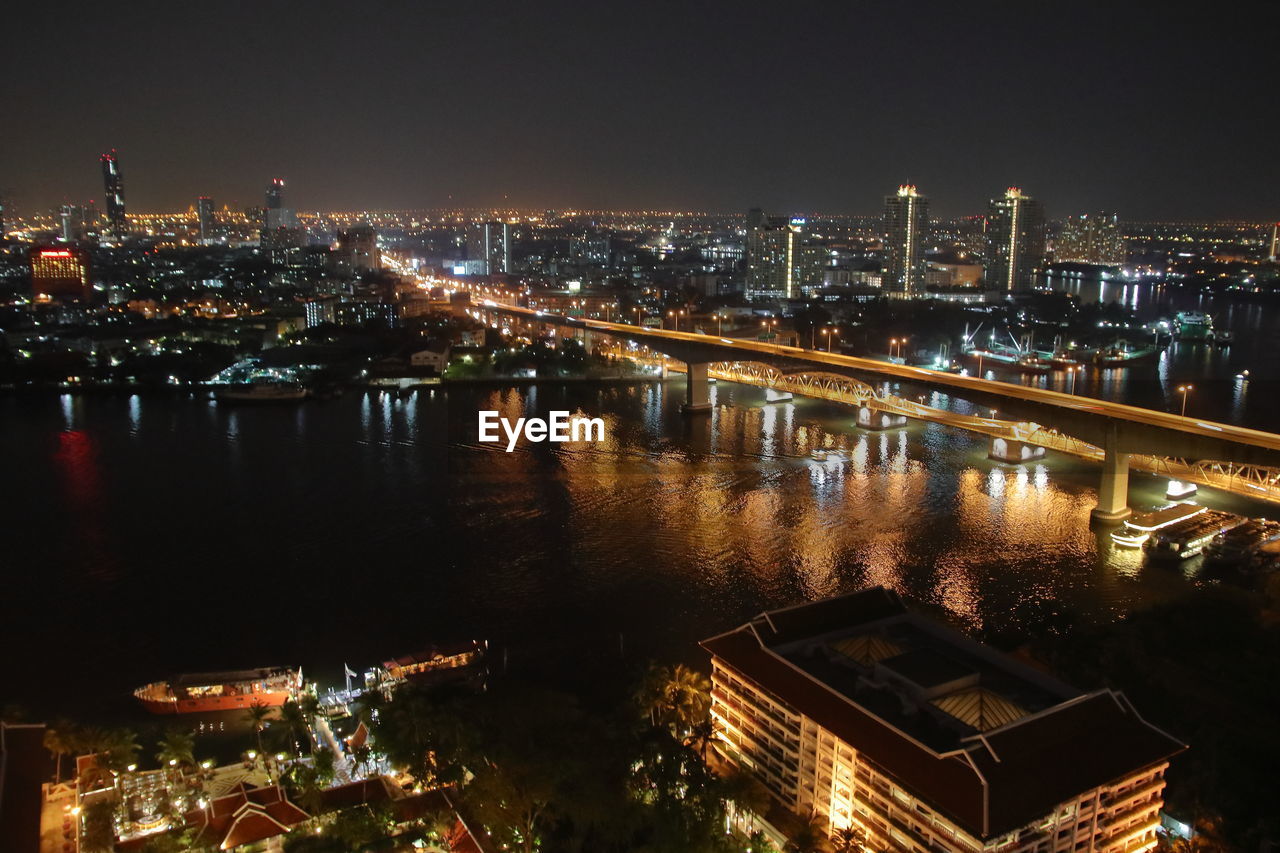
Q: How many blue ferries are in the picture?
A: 0